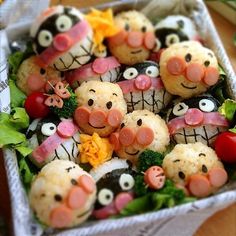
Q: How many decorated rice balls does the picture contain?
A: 14